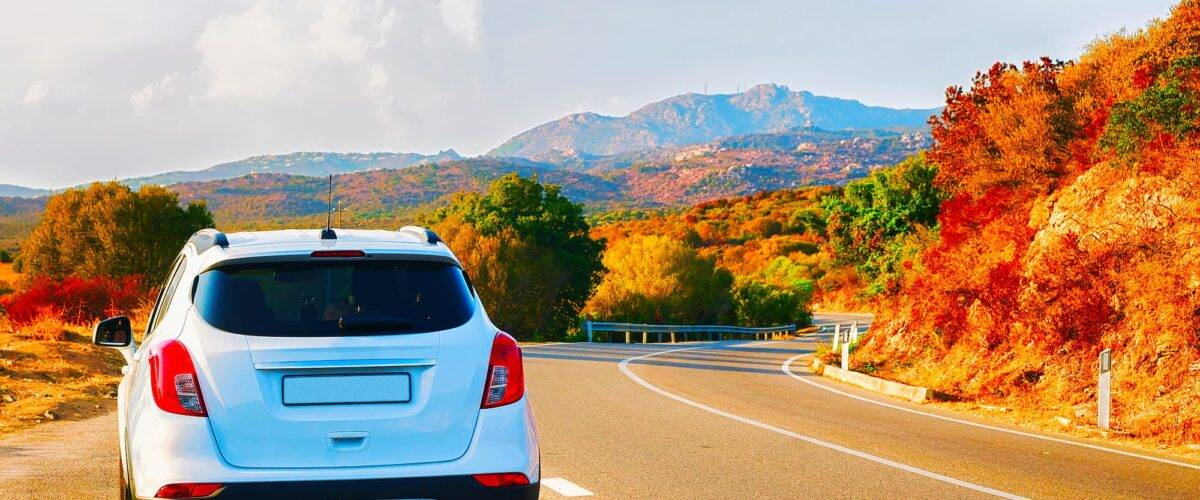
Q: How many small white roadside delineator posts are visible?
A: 4